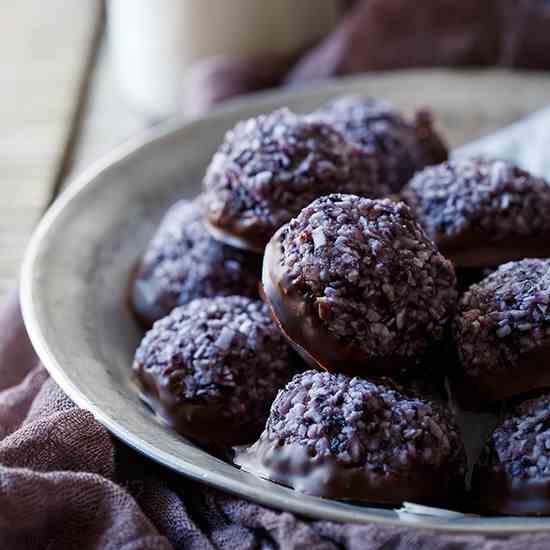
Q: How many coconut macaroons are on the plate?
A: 9